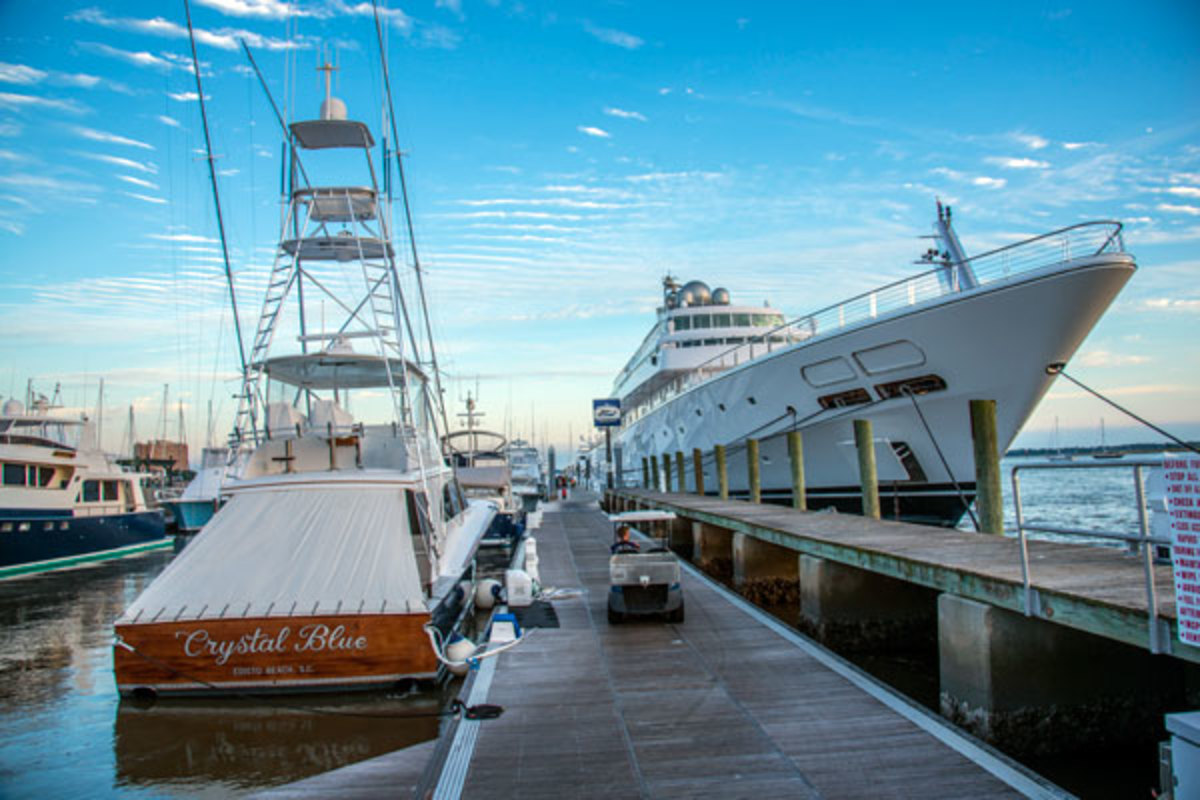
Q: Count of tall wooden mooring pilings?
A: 10